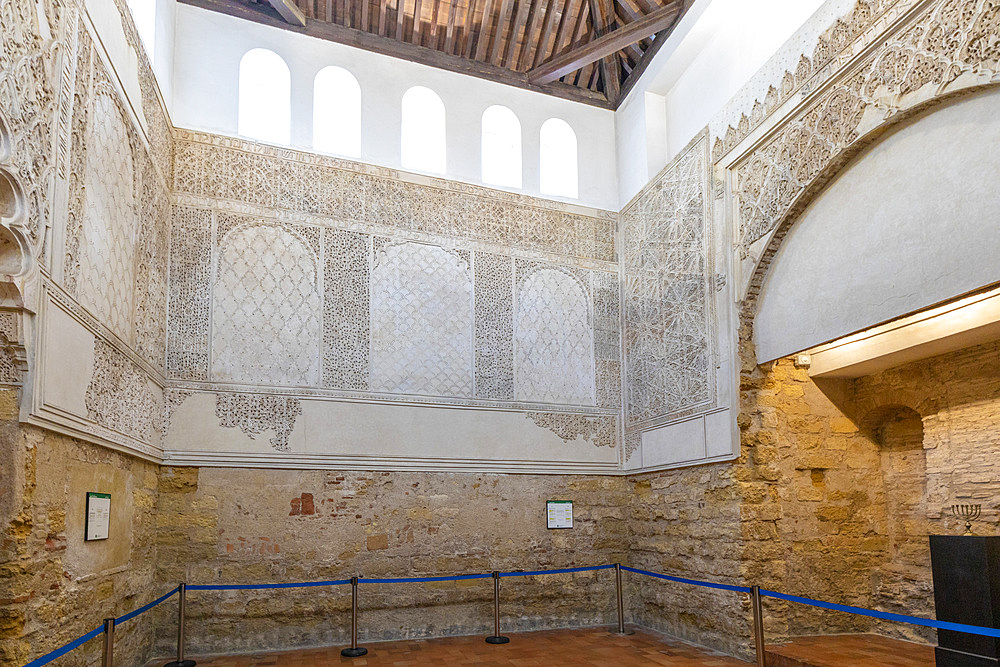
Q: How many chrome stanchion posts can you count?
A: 6